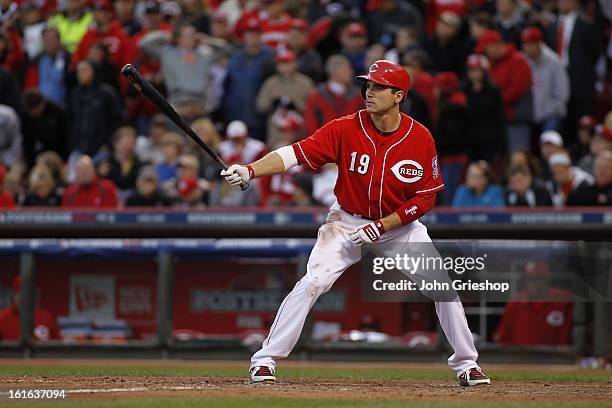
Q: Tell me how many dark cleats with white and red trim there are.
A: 2